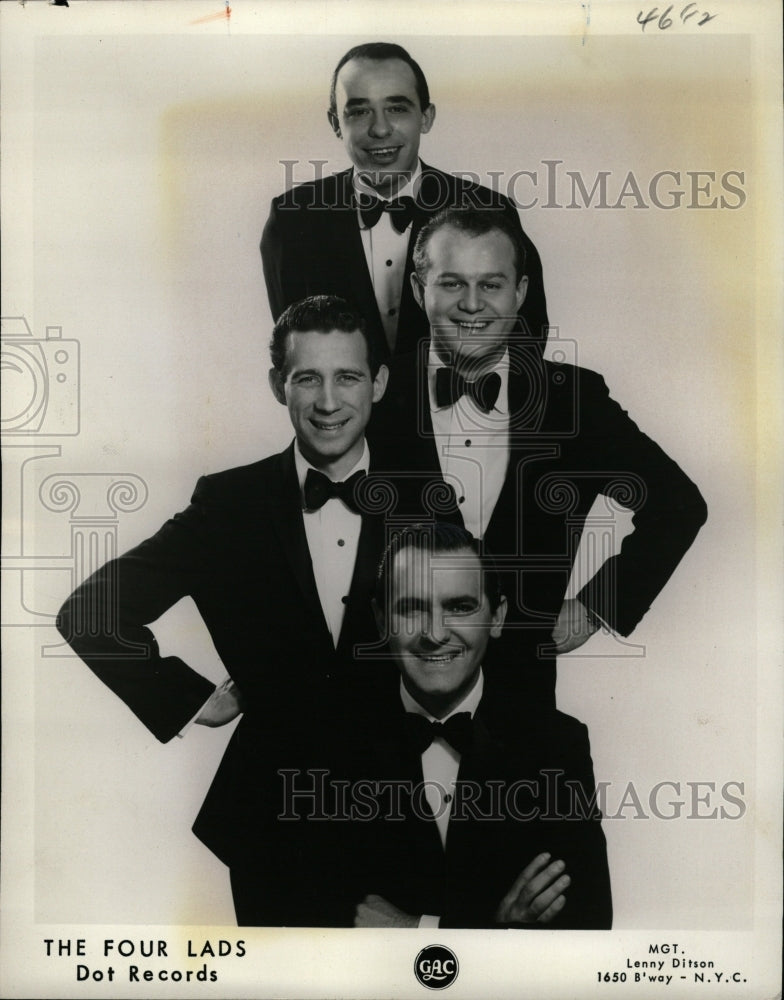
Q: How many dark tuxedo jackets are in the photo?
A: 4